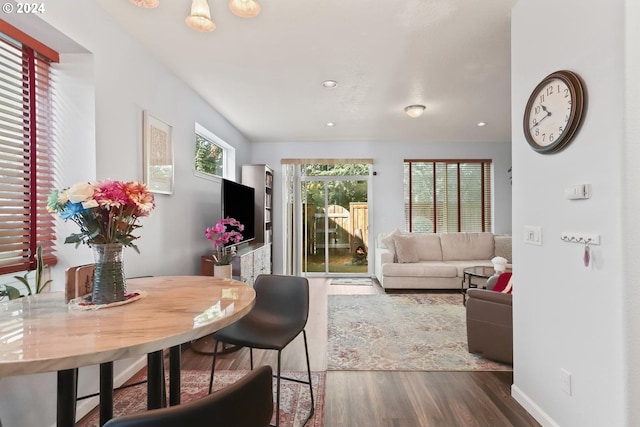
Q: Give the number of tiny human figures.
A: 0